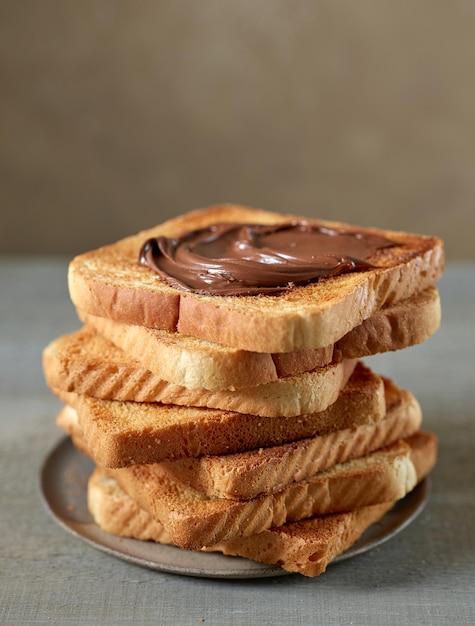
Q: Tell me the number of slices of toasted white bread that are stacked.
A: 7